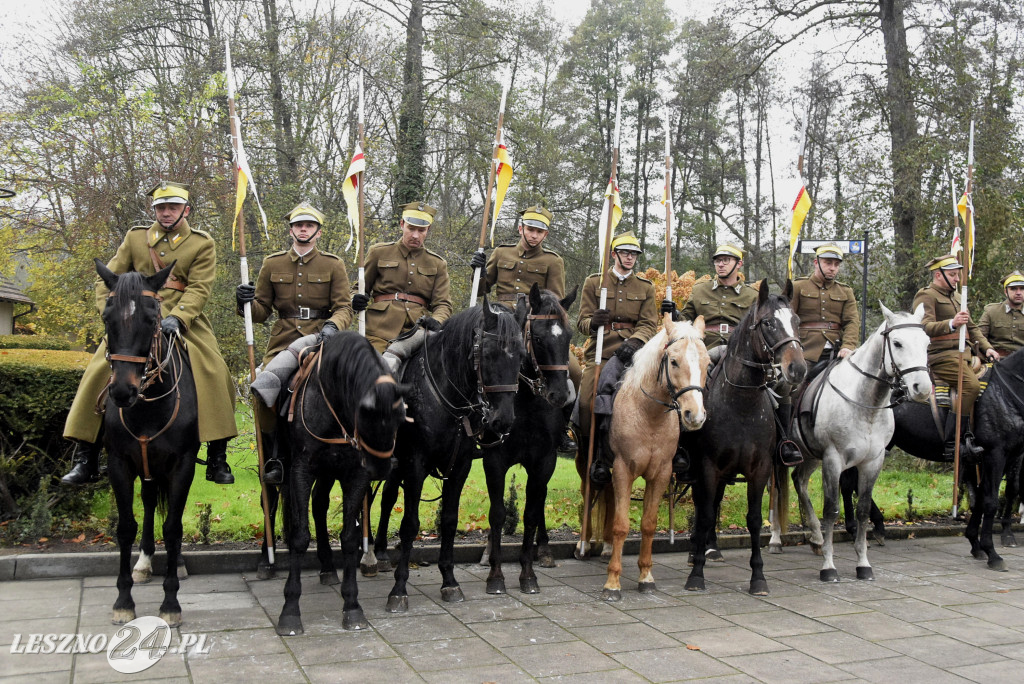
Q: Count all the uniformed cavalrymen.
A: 9